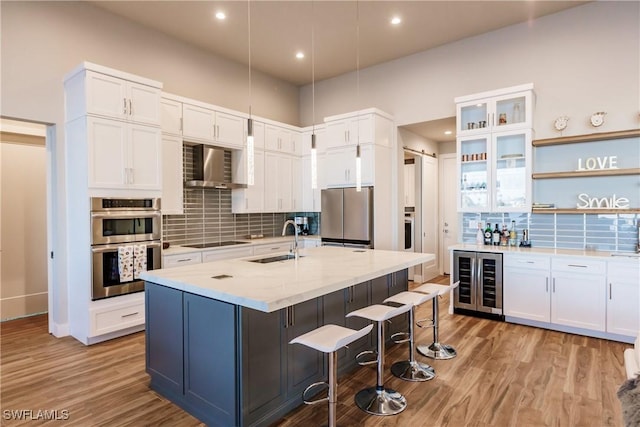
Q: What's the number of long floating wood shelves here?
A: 3